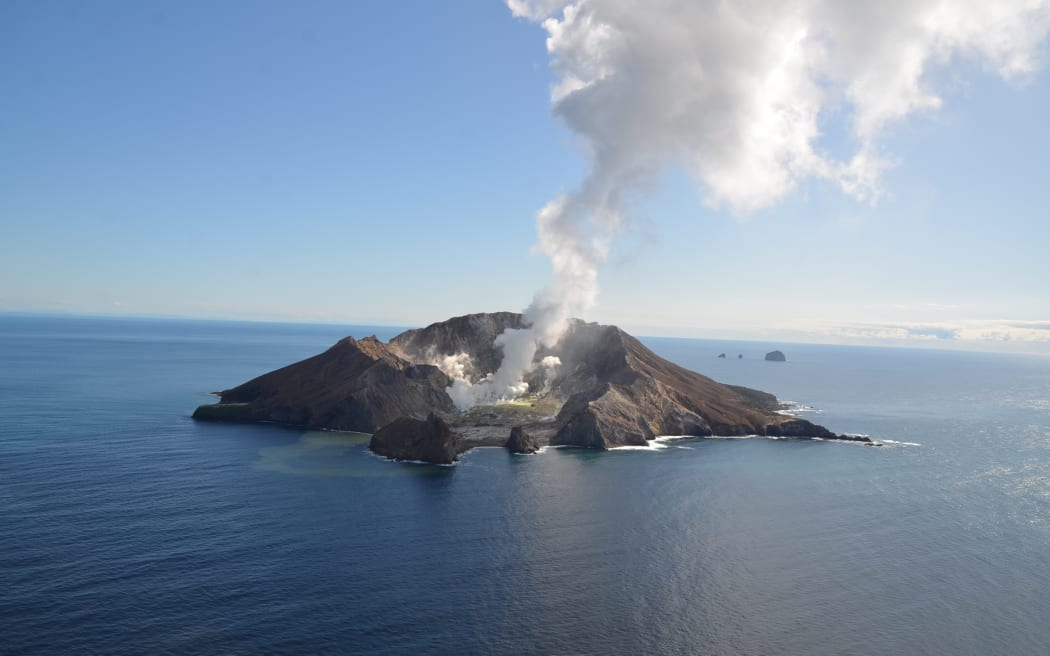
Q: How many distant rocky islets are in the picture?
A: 3